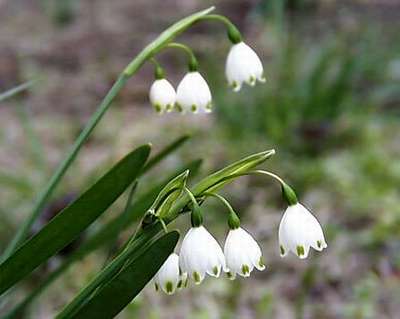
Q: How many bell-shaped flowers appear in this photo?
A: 7